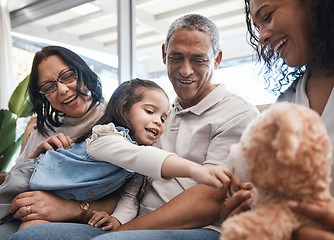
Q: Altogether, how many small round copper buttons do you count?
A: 3